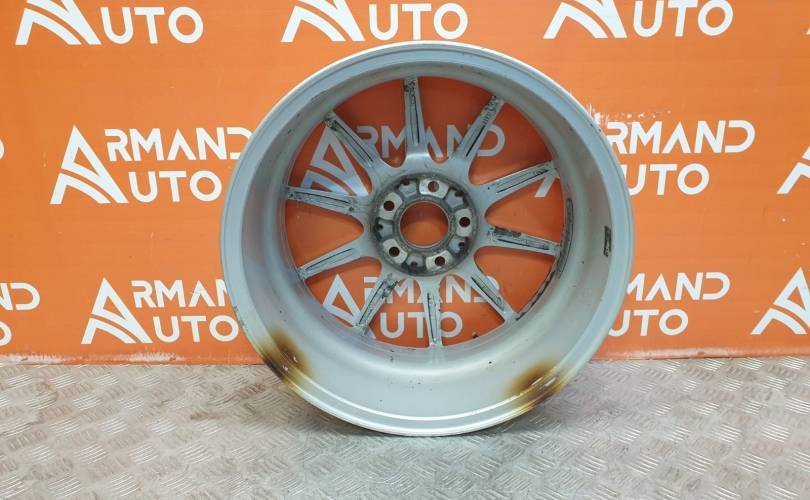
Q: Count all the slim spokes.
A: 10